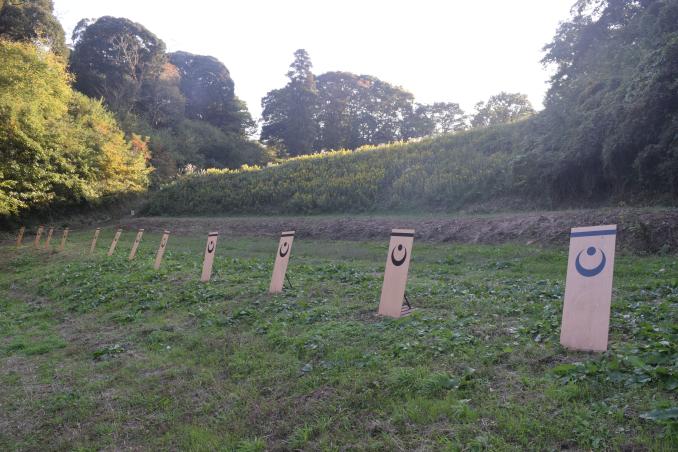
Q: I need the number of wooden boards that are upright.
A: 12